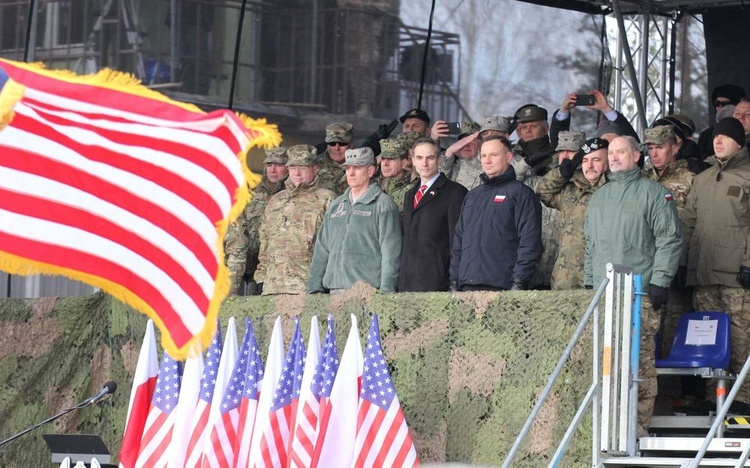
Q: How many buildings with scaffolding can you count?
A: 1